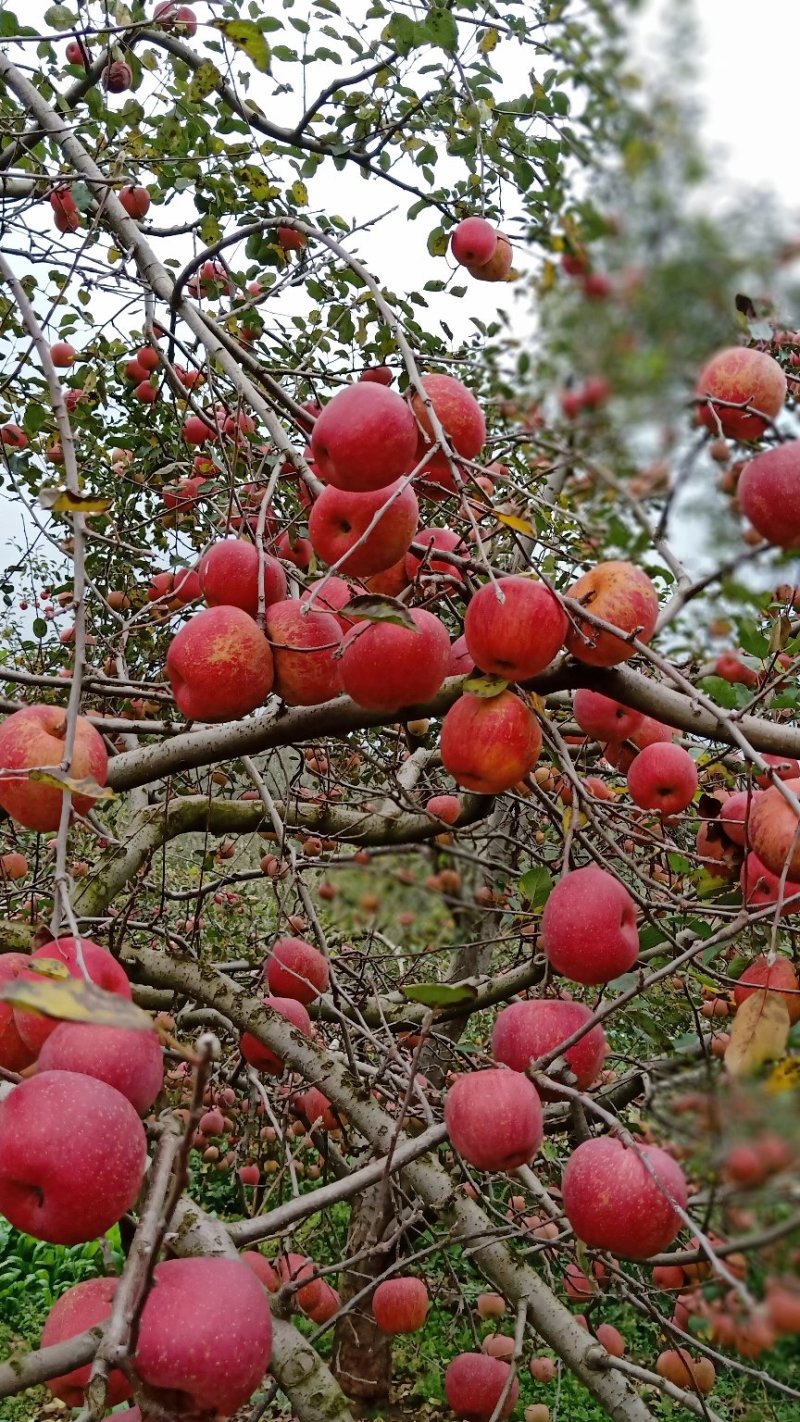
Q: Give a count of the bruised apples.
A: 1